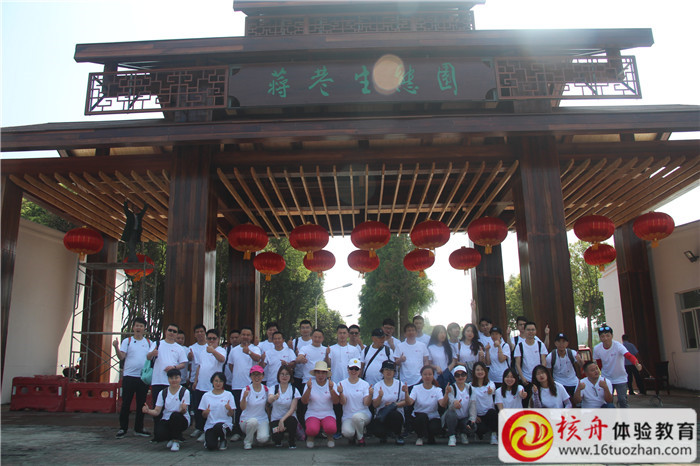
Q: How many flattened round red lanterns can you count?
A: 15